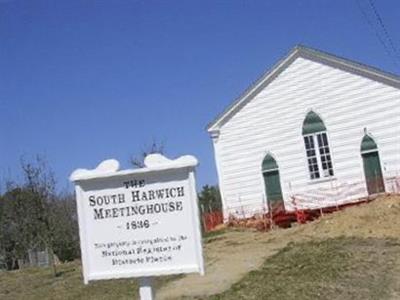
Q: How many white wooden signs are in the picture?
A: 1